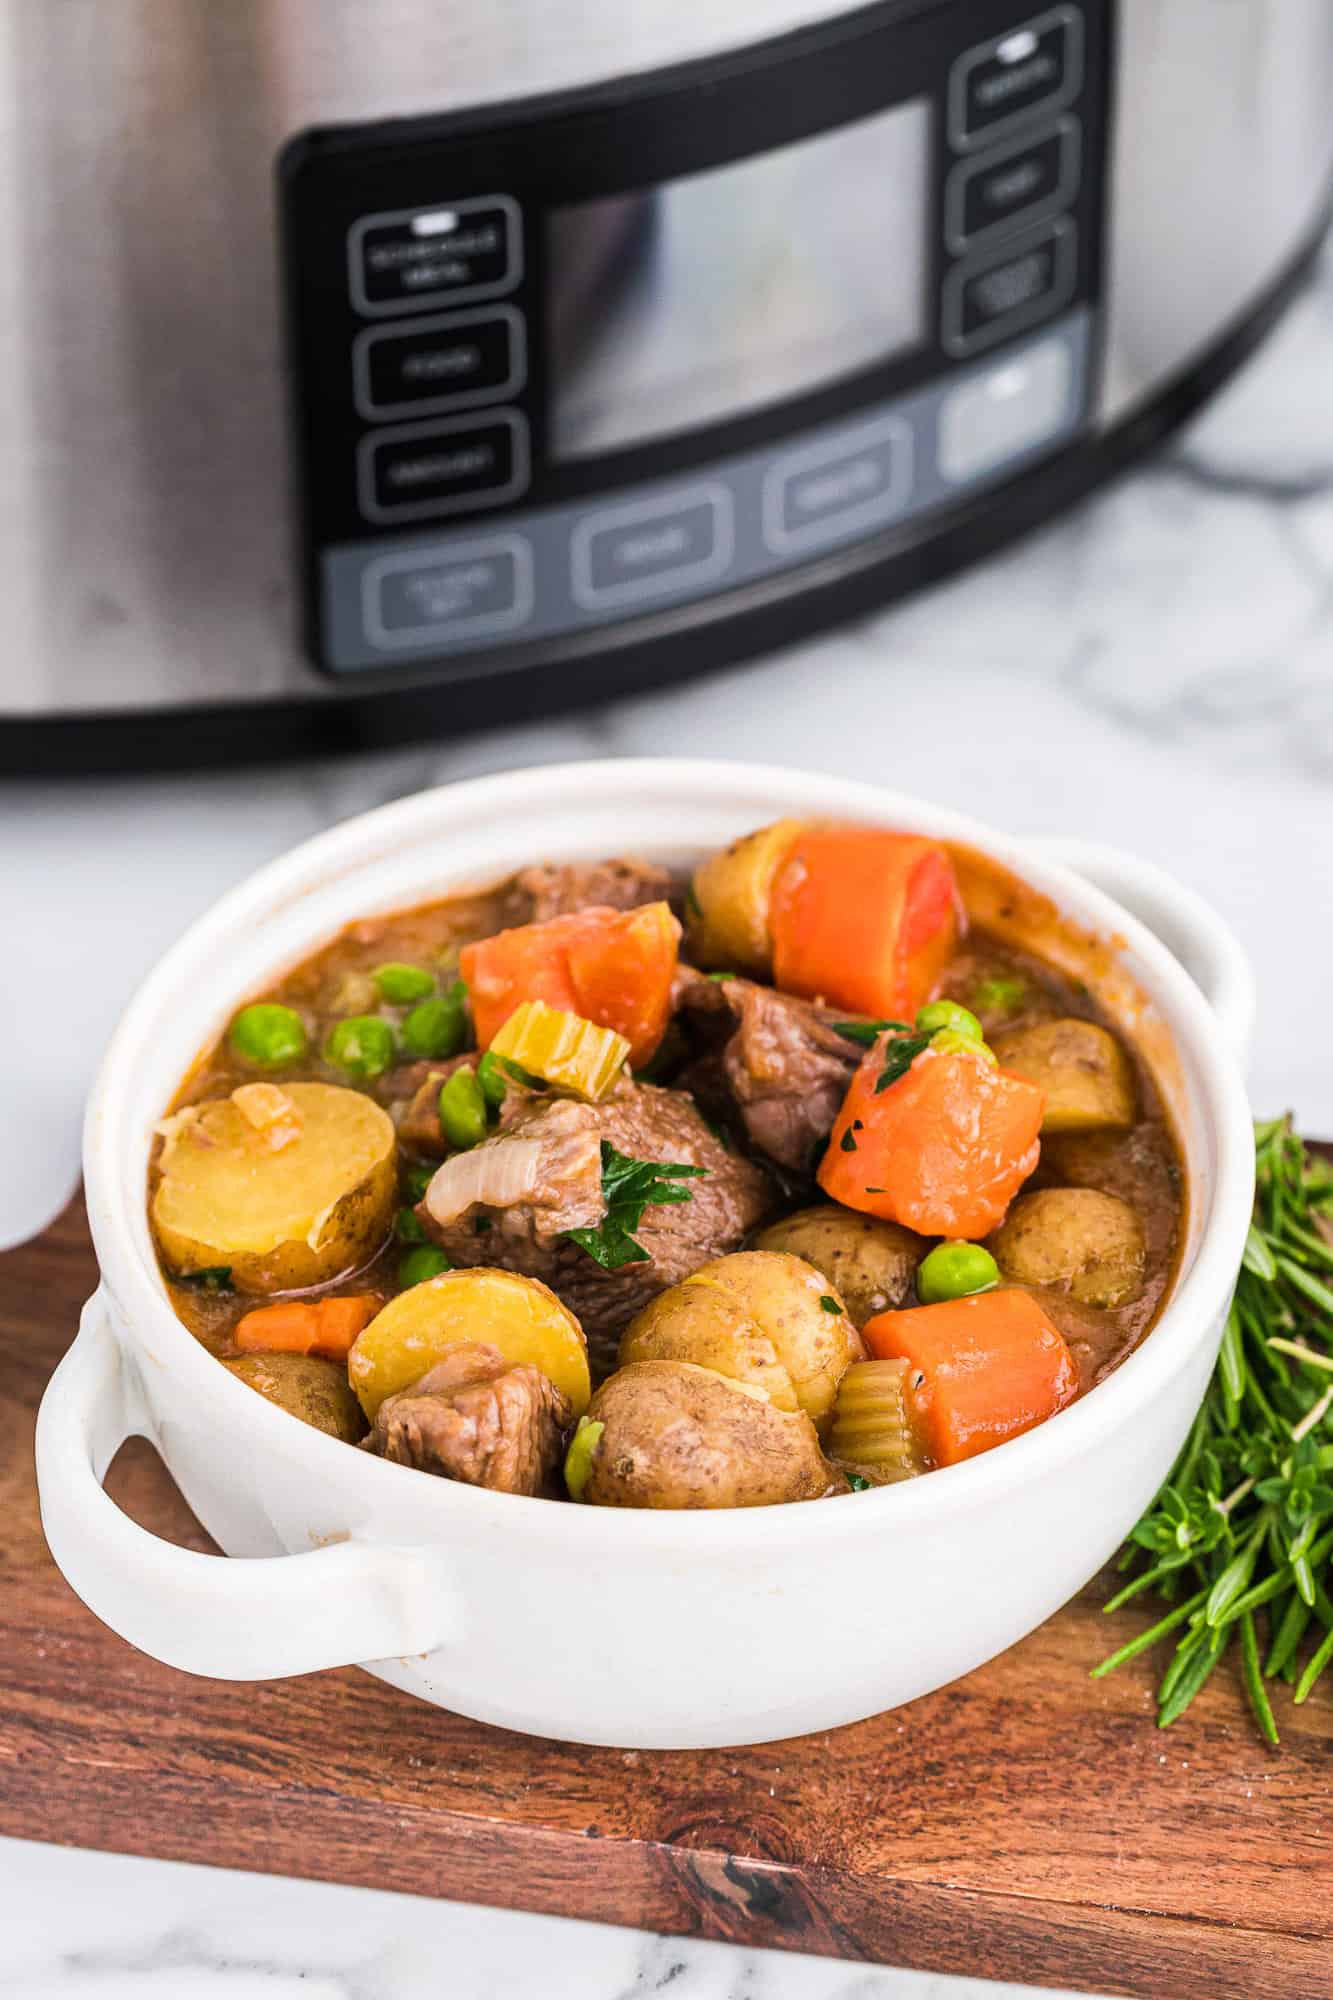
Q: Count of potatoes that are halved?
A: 2